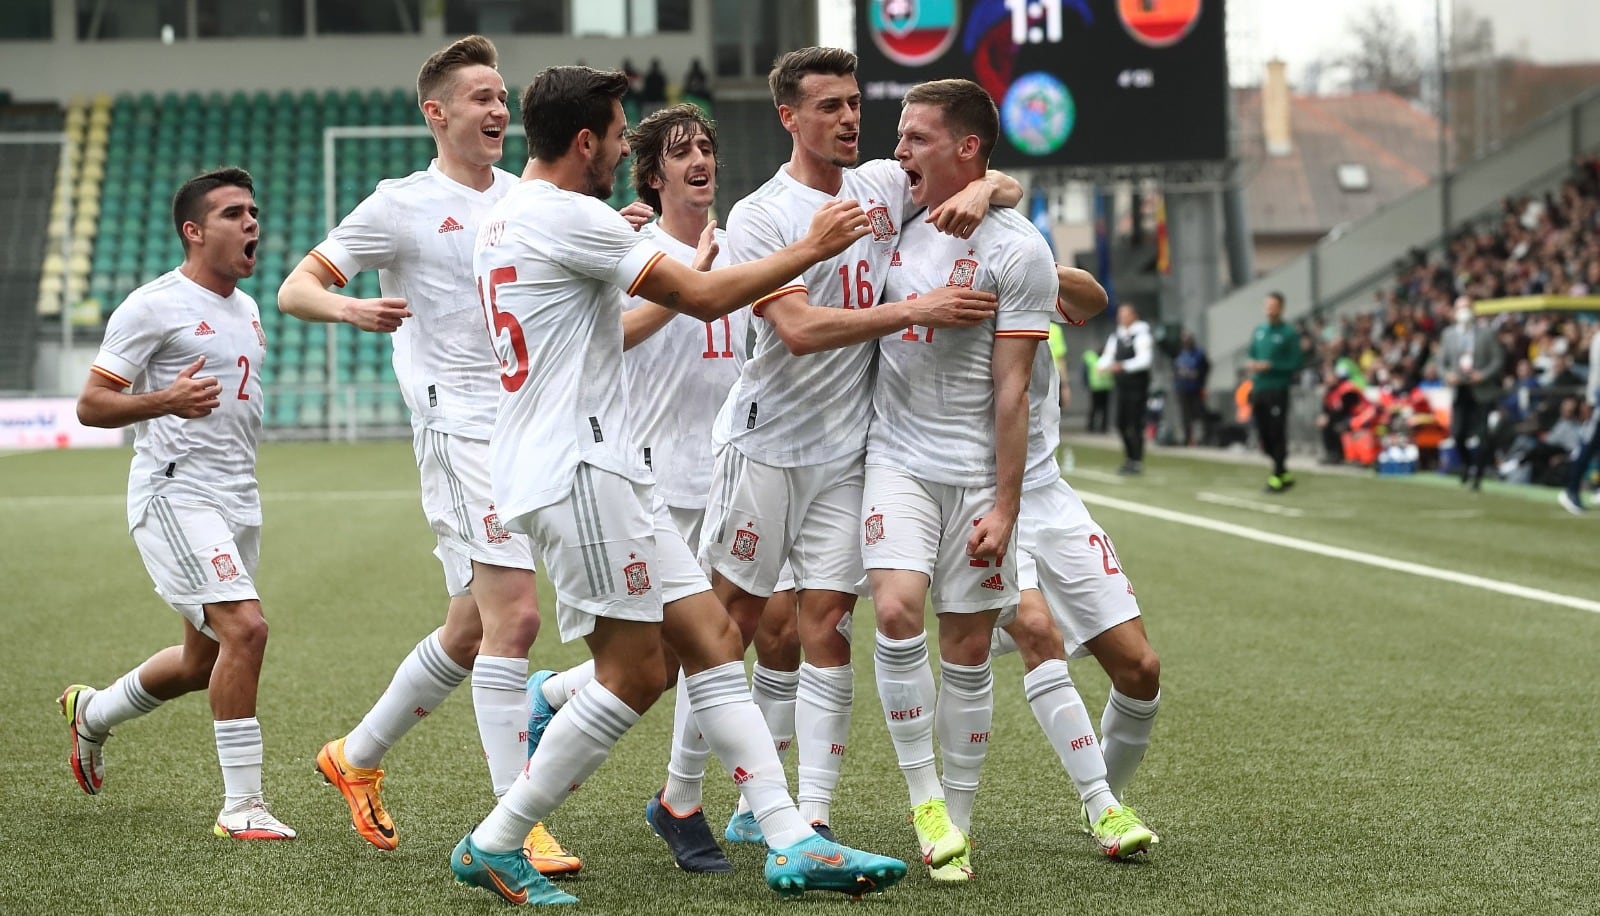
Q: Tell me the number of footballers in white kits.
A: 7